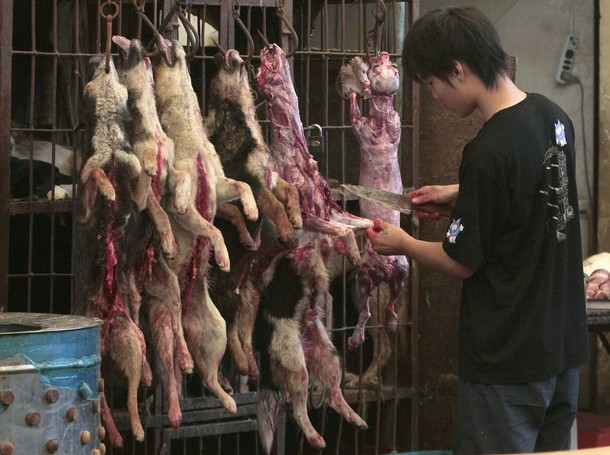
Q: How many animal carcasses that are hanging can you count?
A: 6